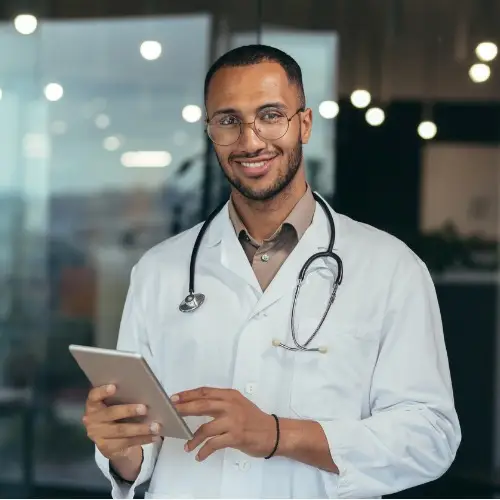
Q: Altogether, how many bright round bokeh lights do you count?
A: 10